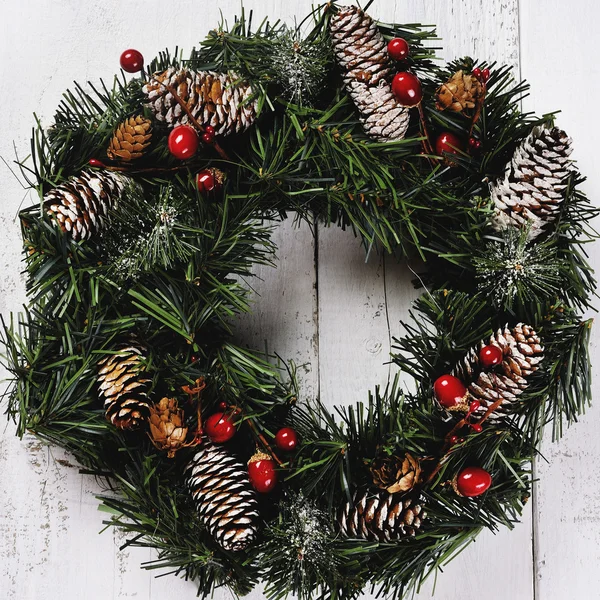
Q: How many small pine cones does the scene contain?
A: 4